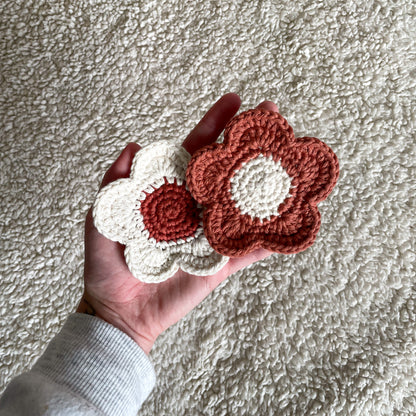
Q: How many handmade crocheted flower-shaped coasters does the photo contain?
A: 2